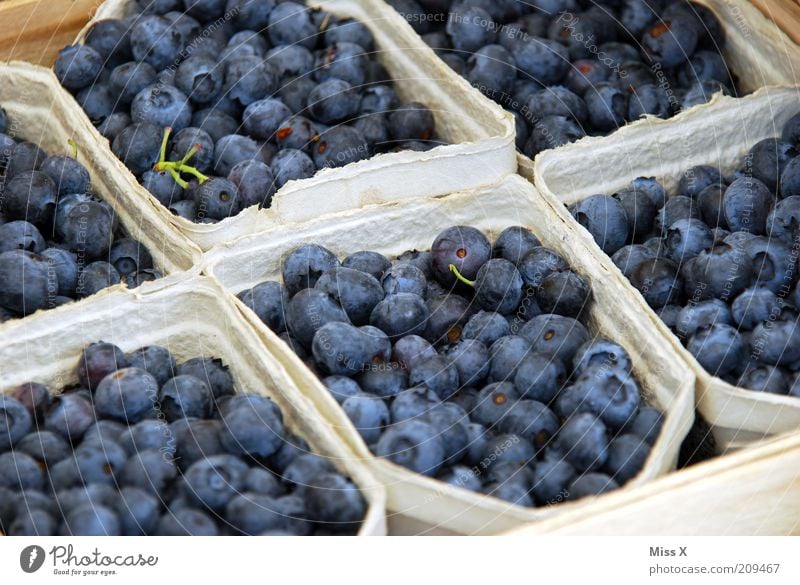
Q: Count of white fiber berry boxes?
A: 6